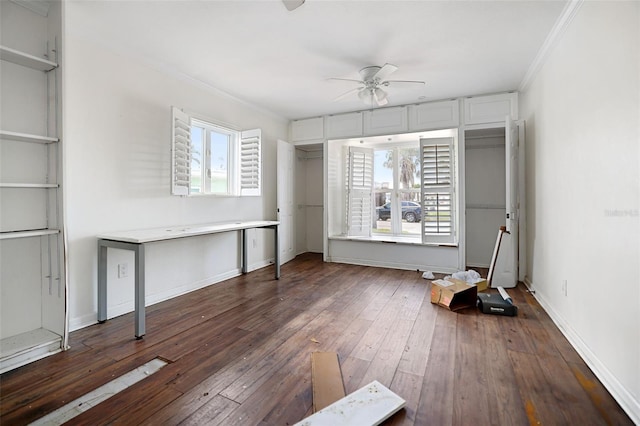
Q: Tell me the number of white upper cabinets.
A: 5